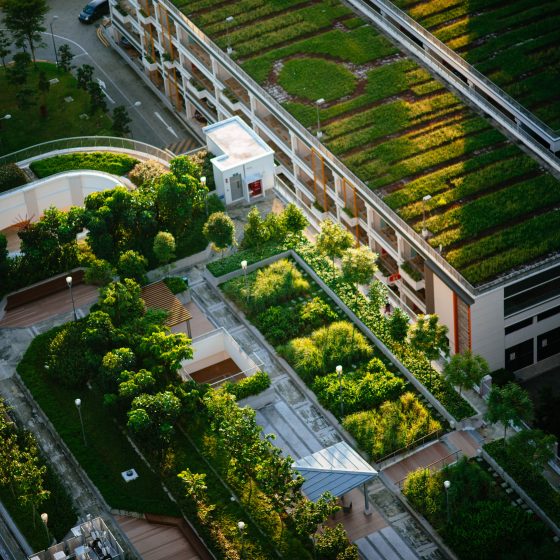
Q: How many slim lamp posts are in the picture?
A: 14